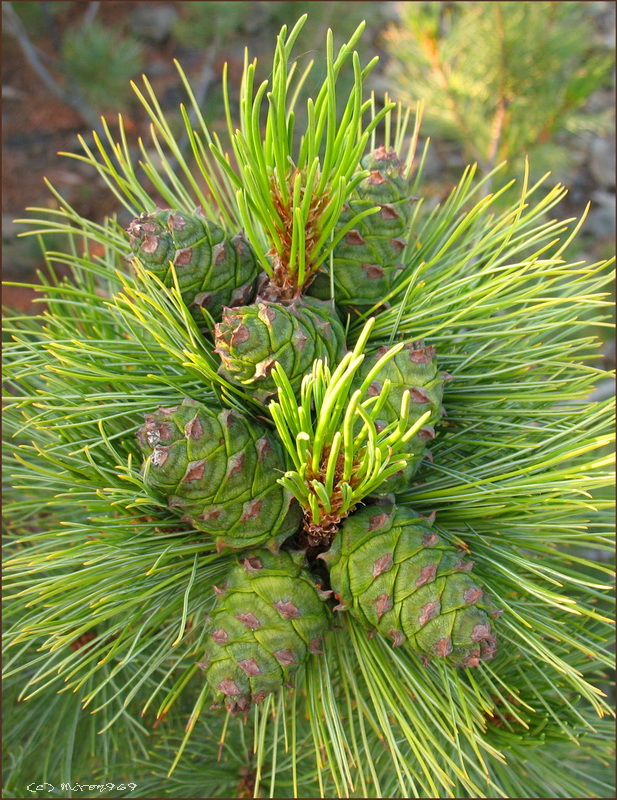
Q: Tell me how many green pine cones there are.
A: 7